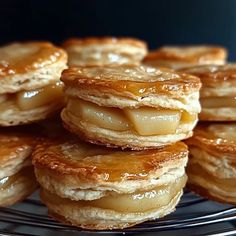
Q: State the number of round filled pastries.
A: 8